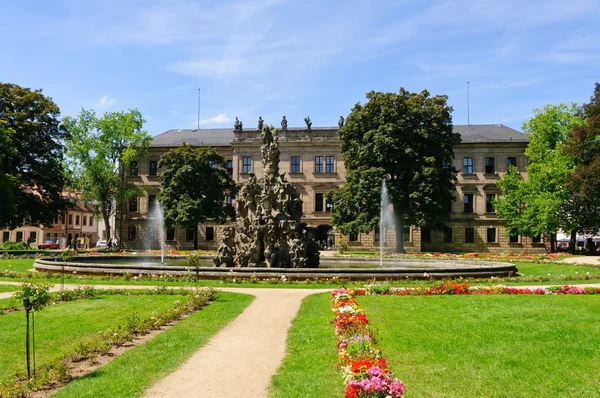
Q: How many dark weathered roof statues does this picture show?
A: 5